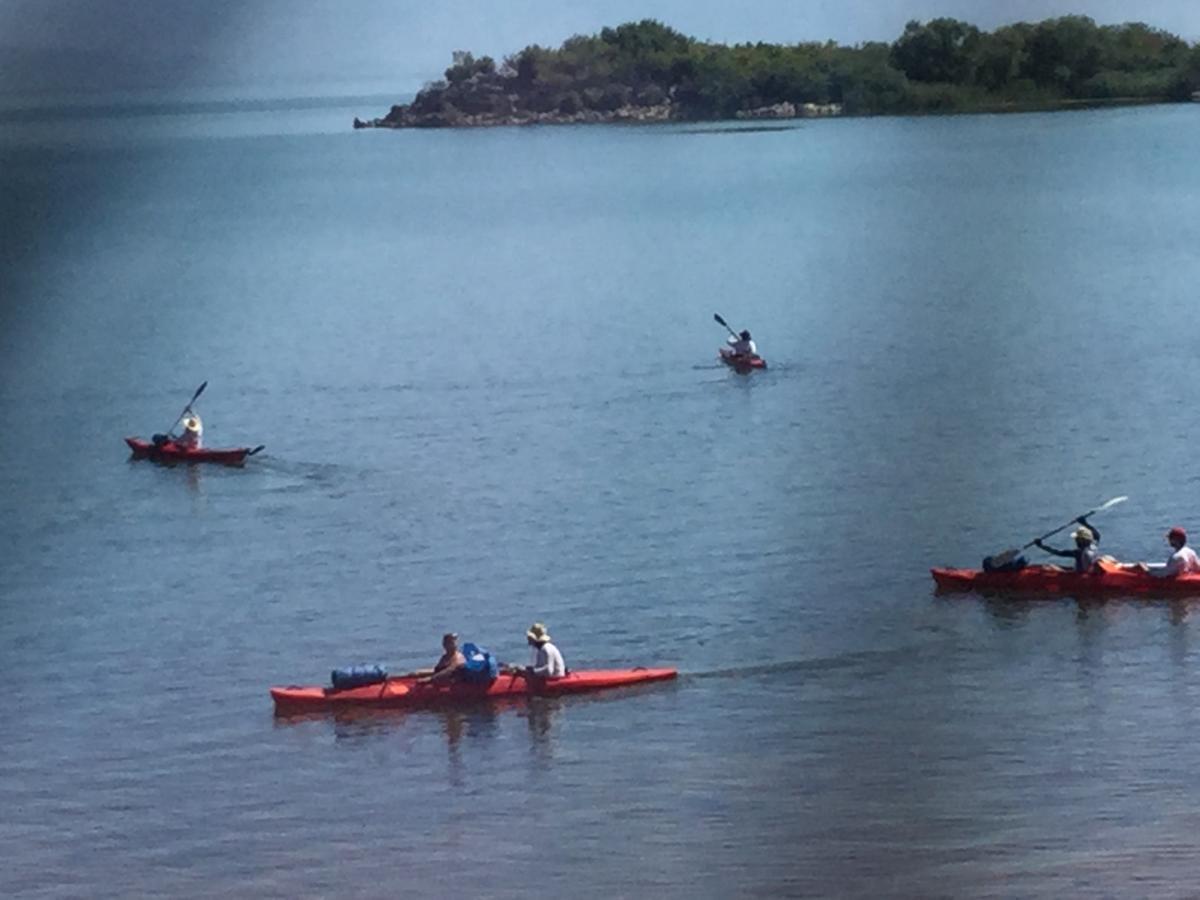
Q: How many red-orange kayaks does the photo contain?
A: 4